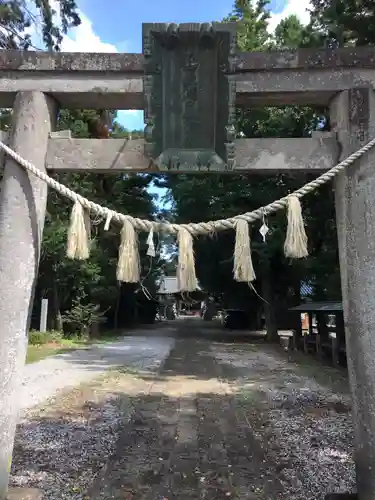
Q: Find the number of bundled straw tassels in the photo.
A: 5